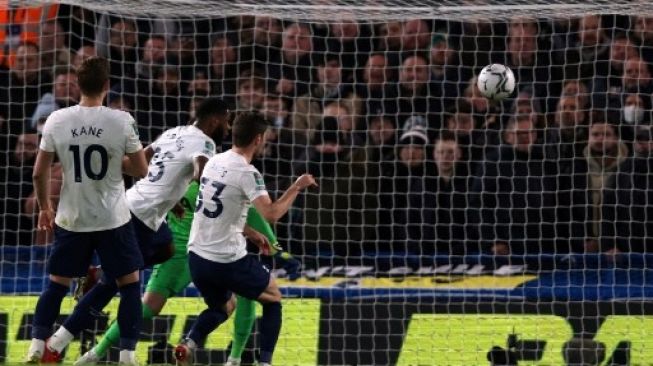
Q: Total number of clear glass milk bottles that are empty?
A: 0